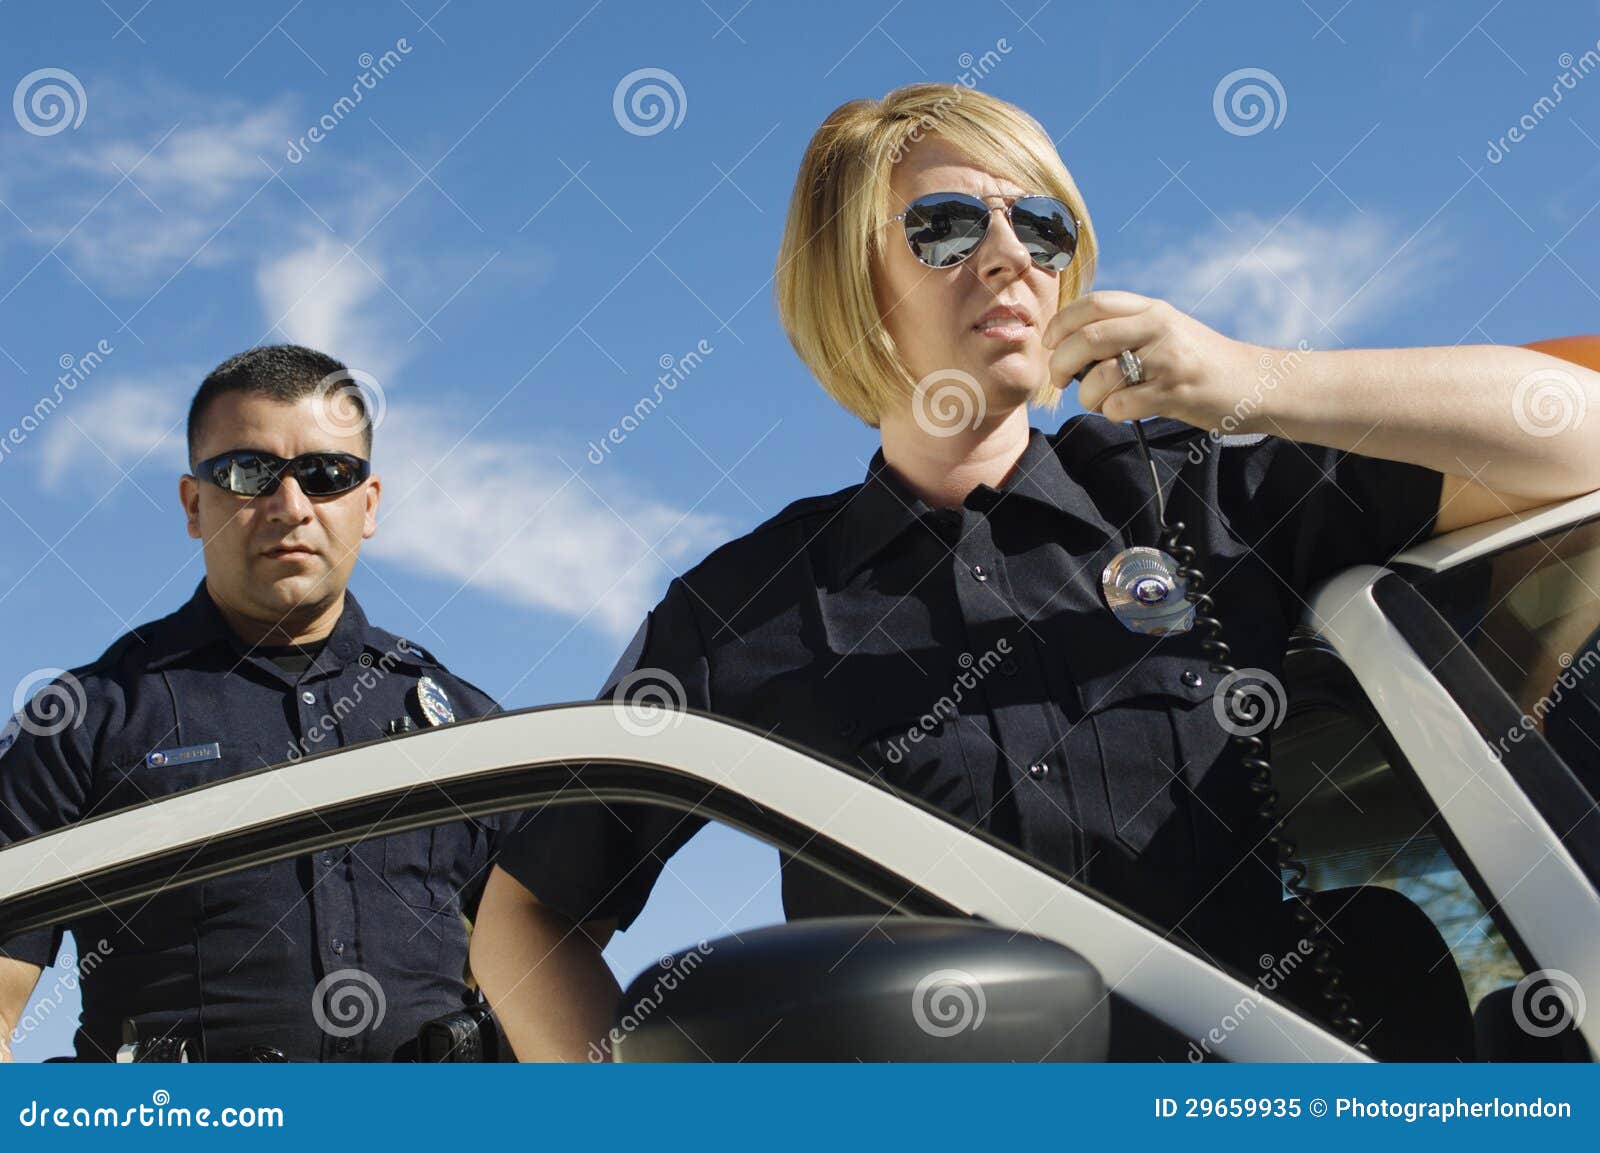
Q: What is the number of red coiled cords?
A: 0